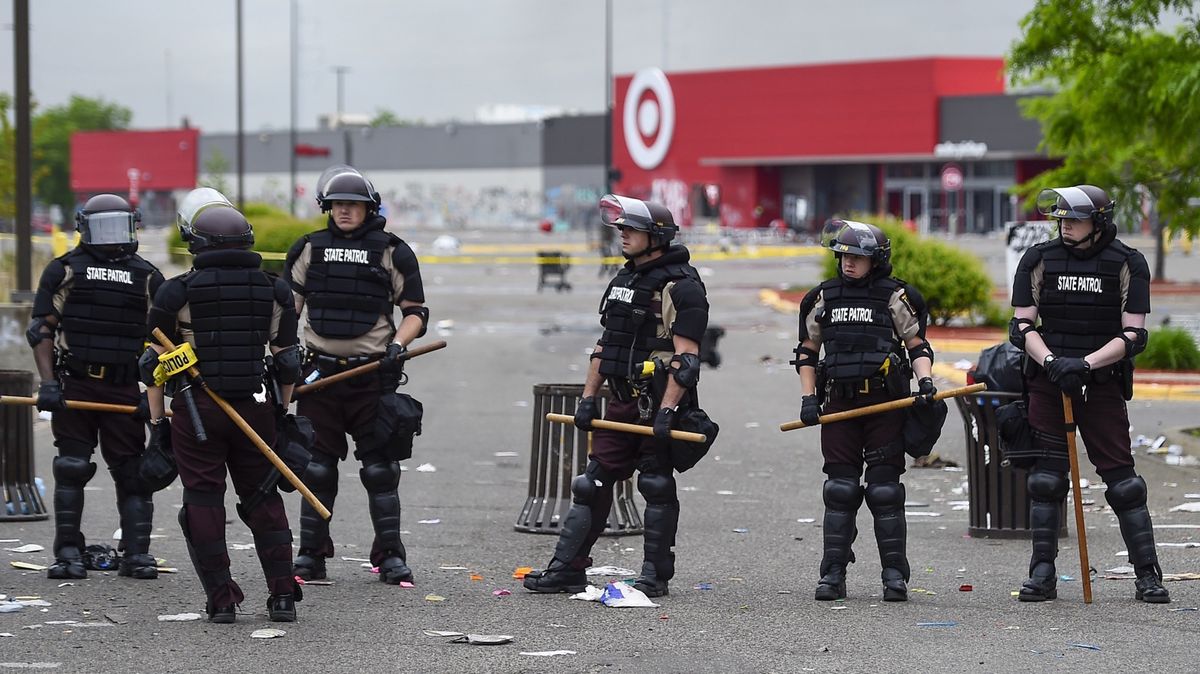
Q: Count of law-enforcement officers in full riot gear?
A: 6